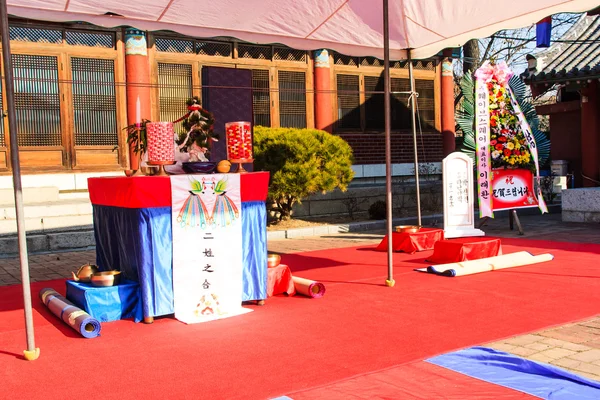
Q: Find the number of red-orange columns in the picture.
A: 3